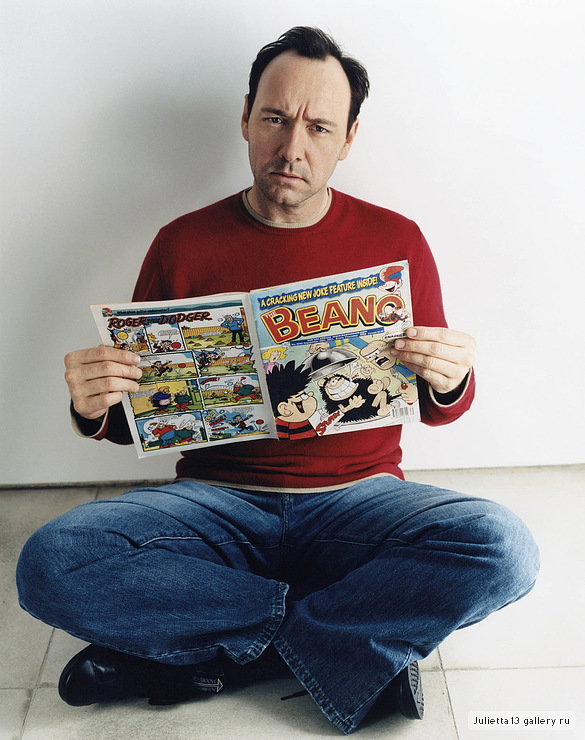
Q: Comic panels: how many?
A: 9